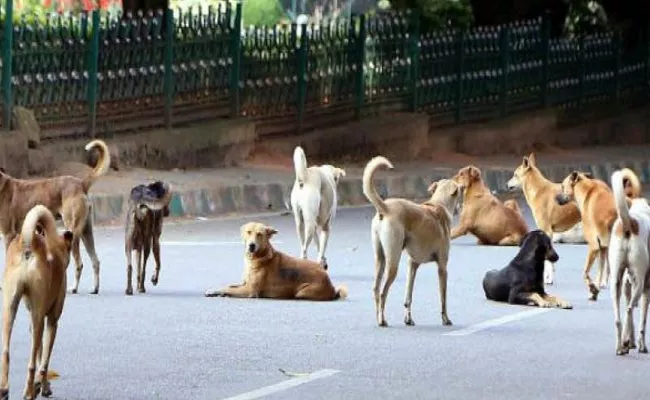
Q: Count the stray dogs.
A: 11